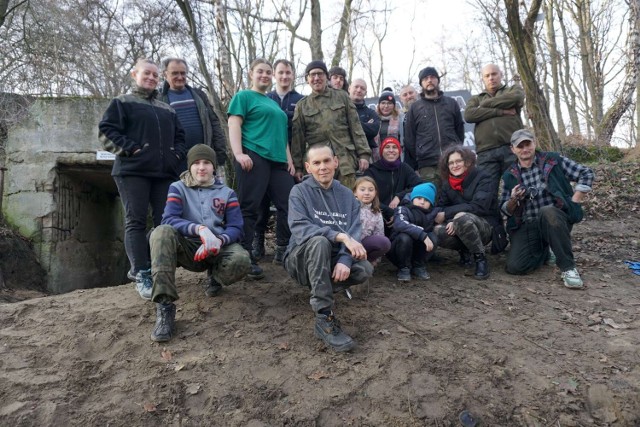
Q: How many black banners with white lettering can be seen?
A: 1